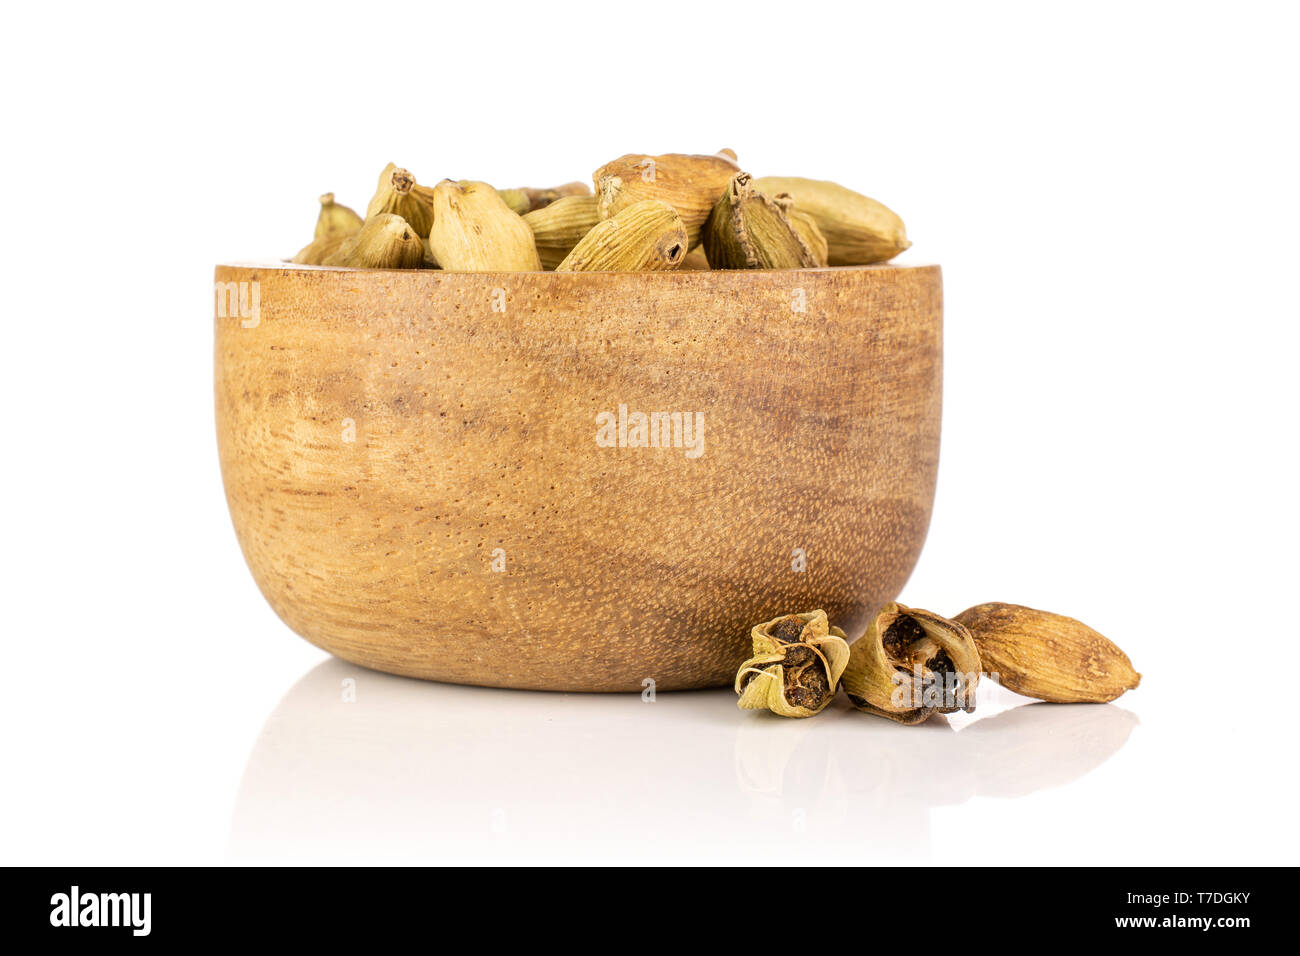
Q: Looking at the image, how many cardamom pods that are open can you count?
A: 2